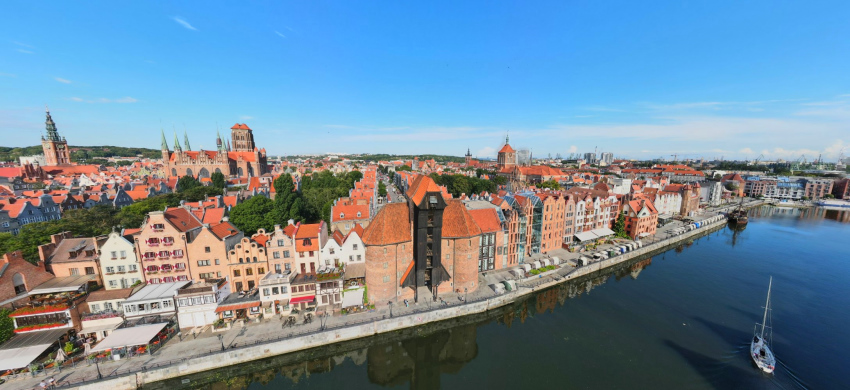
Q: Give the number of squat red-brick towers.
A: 2